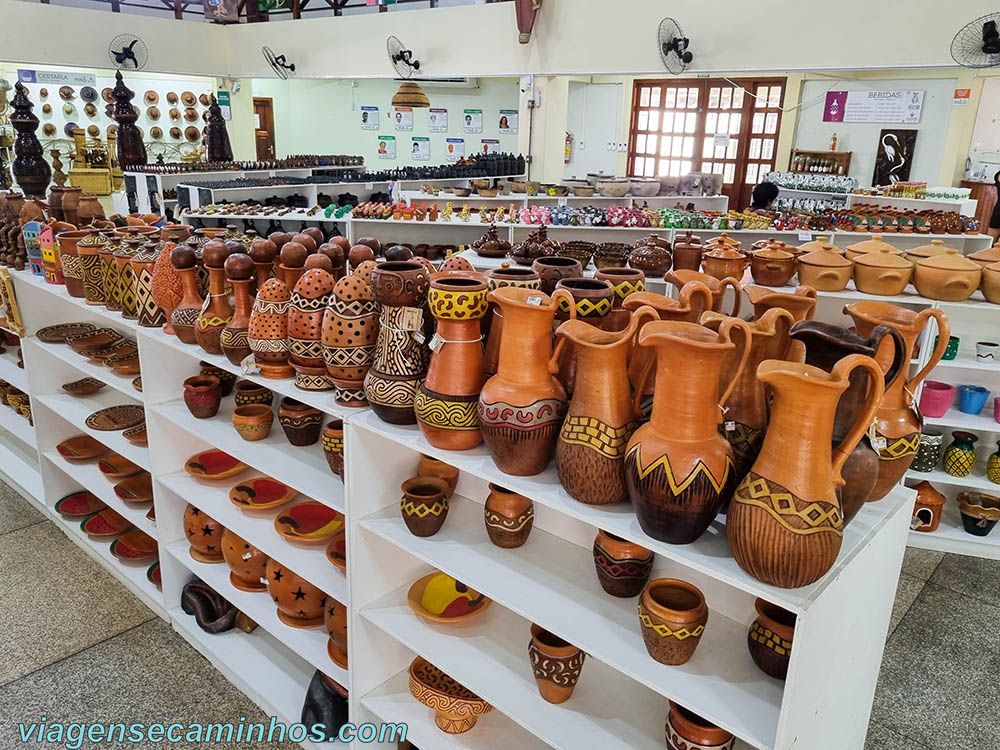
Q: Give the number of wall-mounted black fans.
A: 5